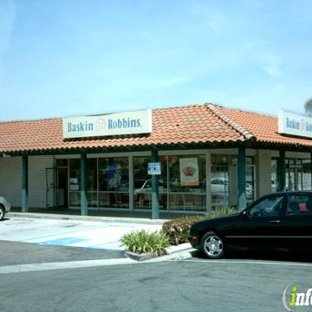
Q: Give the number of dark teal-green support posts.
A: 5